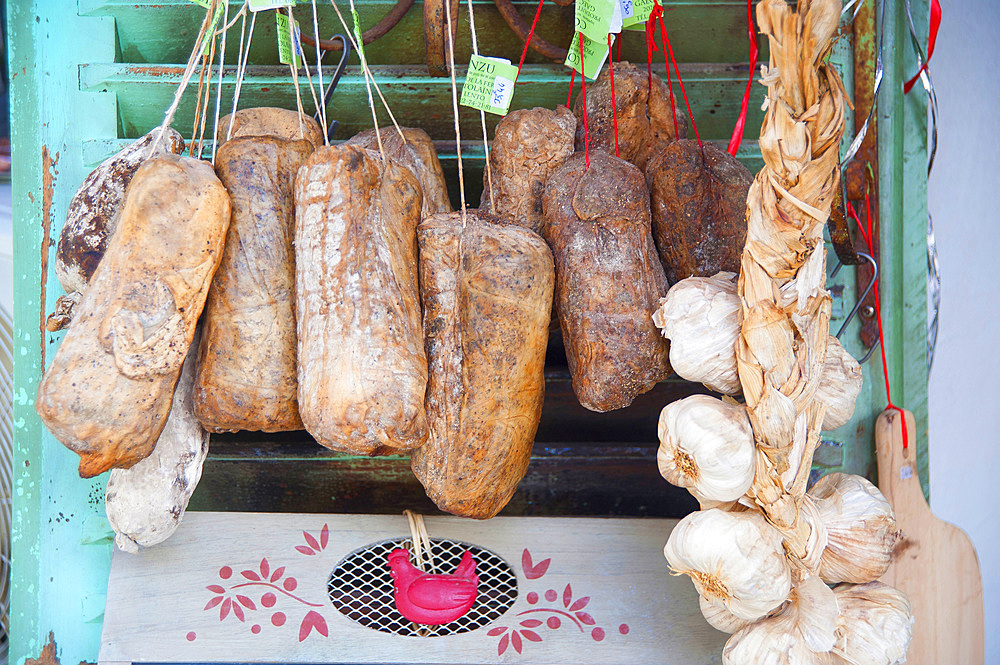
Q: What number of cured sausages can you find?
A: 12